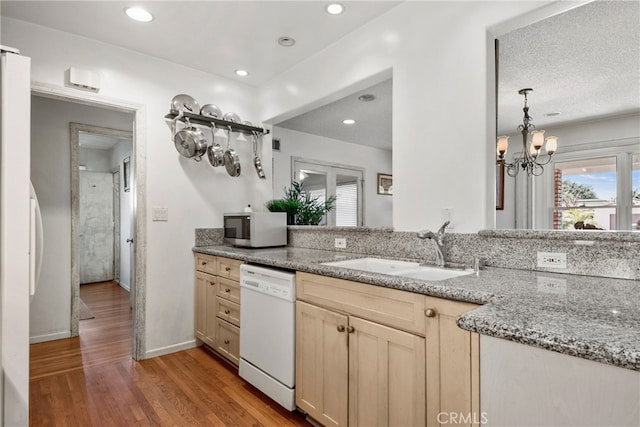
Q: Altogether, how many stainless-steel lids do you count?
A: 4